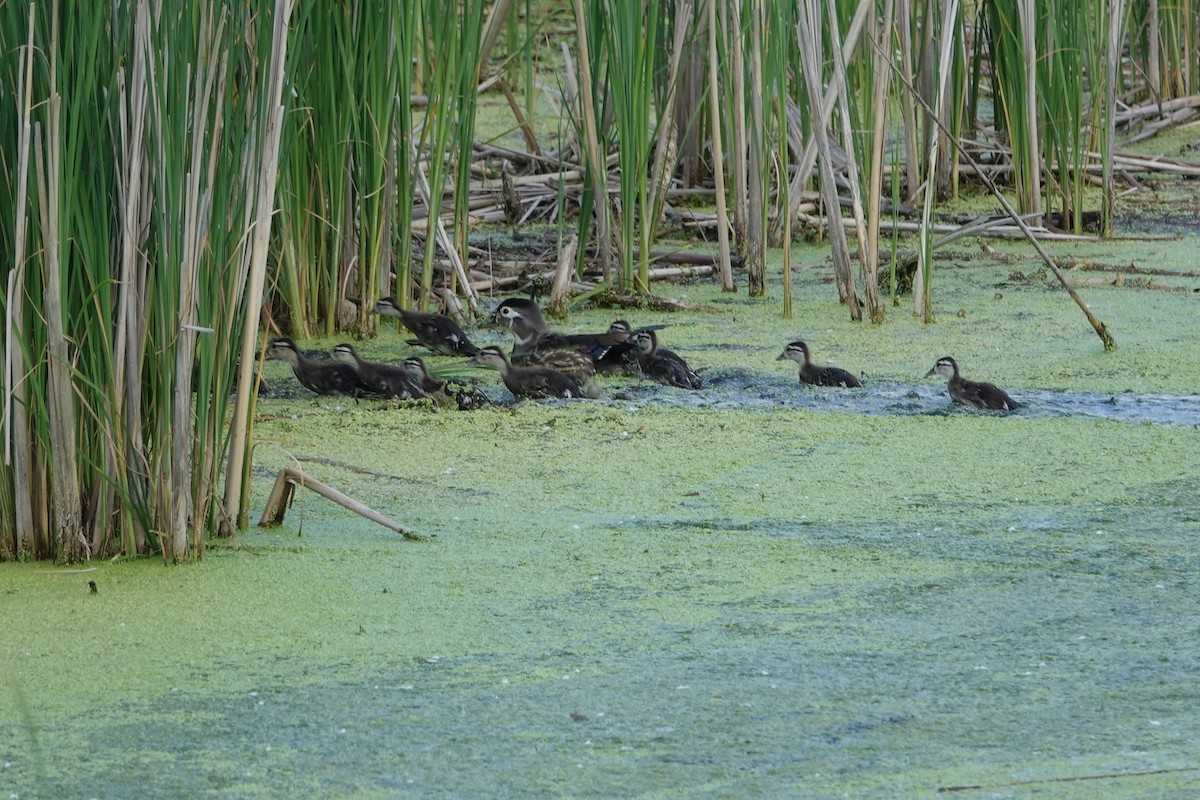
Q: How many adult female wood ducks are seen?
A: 1